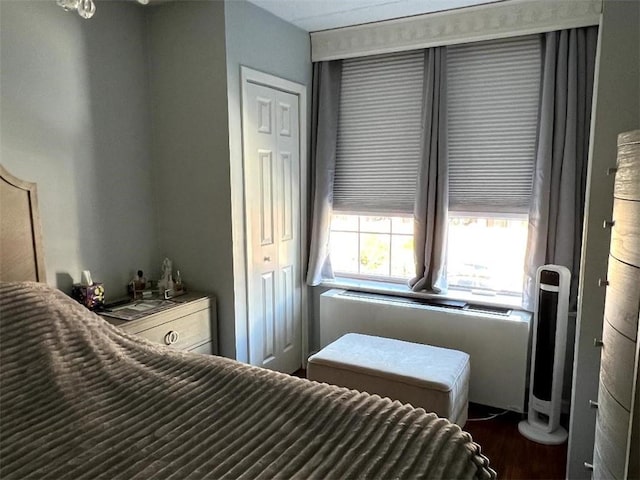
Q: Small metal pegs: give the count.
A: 6